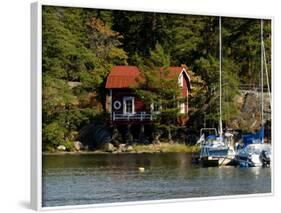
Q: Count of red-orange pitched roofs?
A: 1